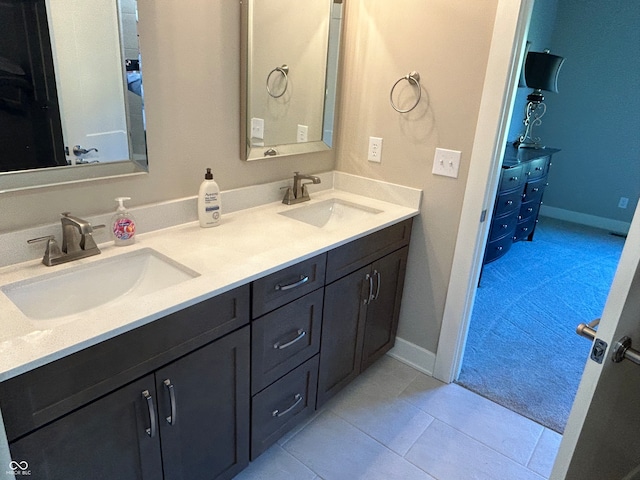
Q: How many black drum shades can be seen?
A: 1